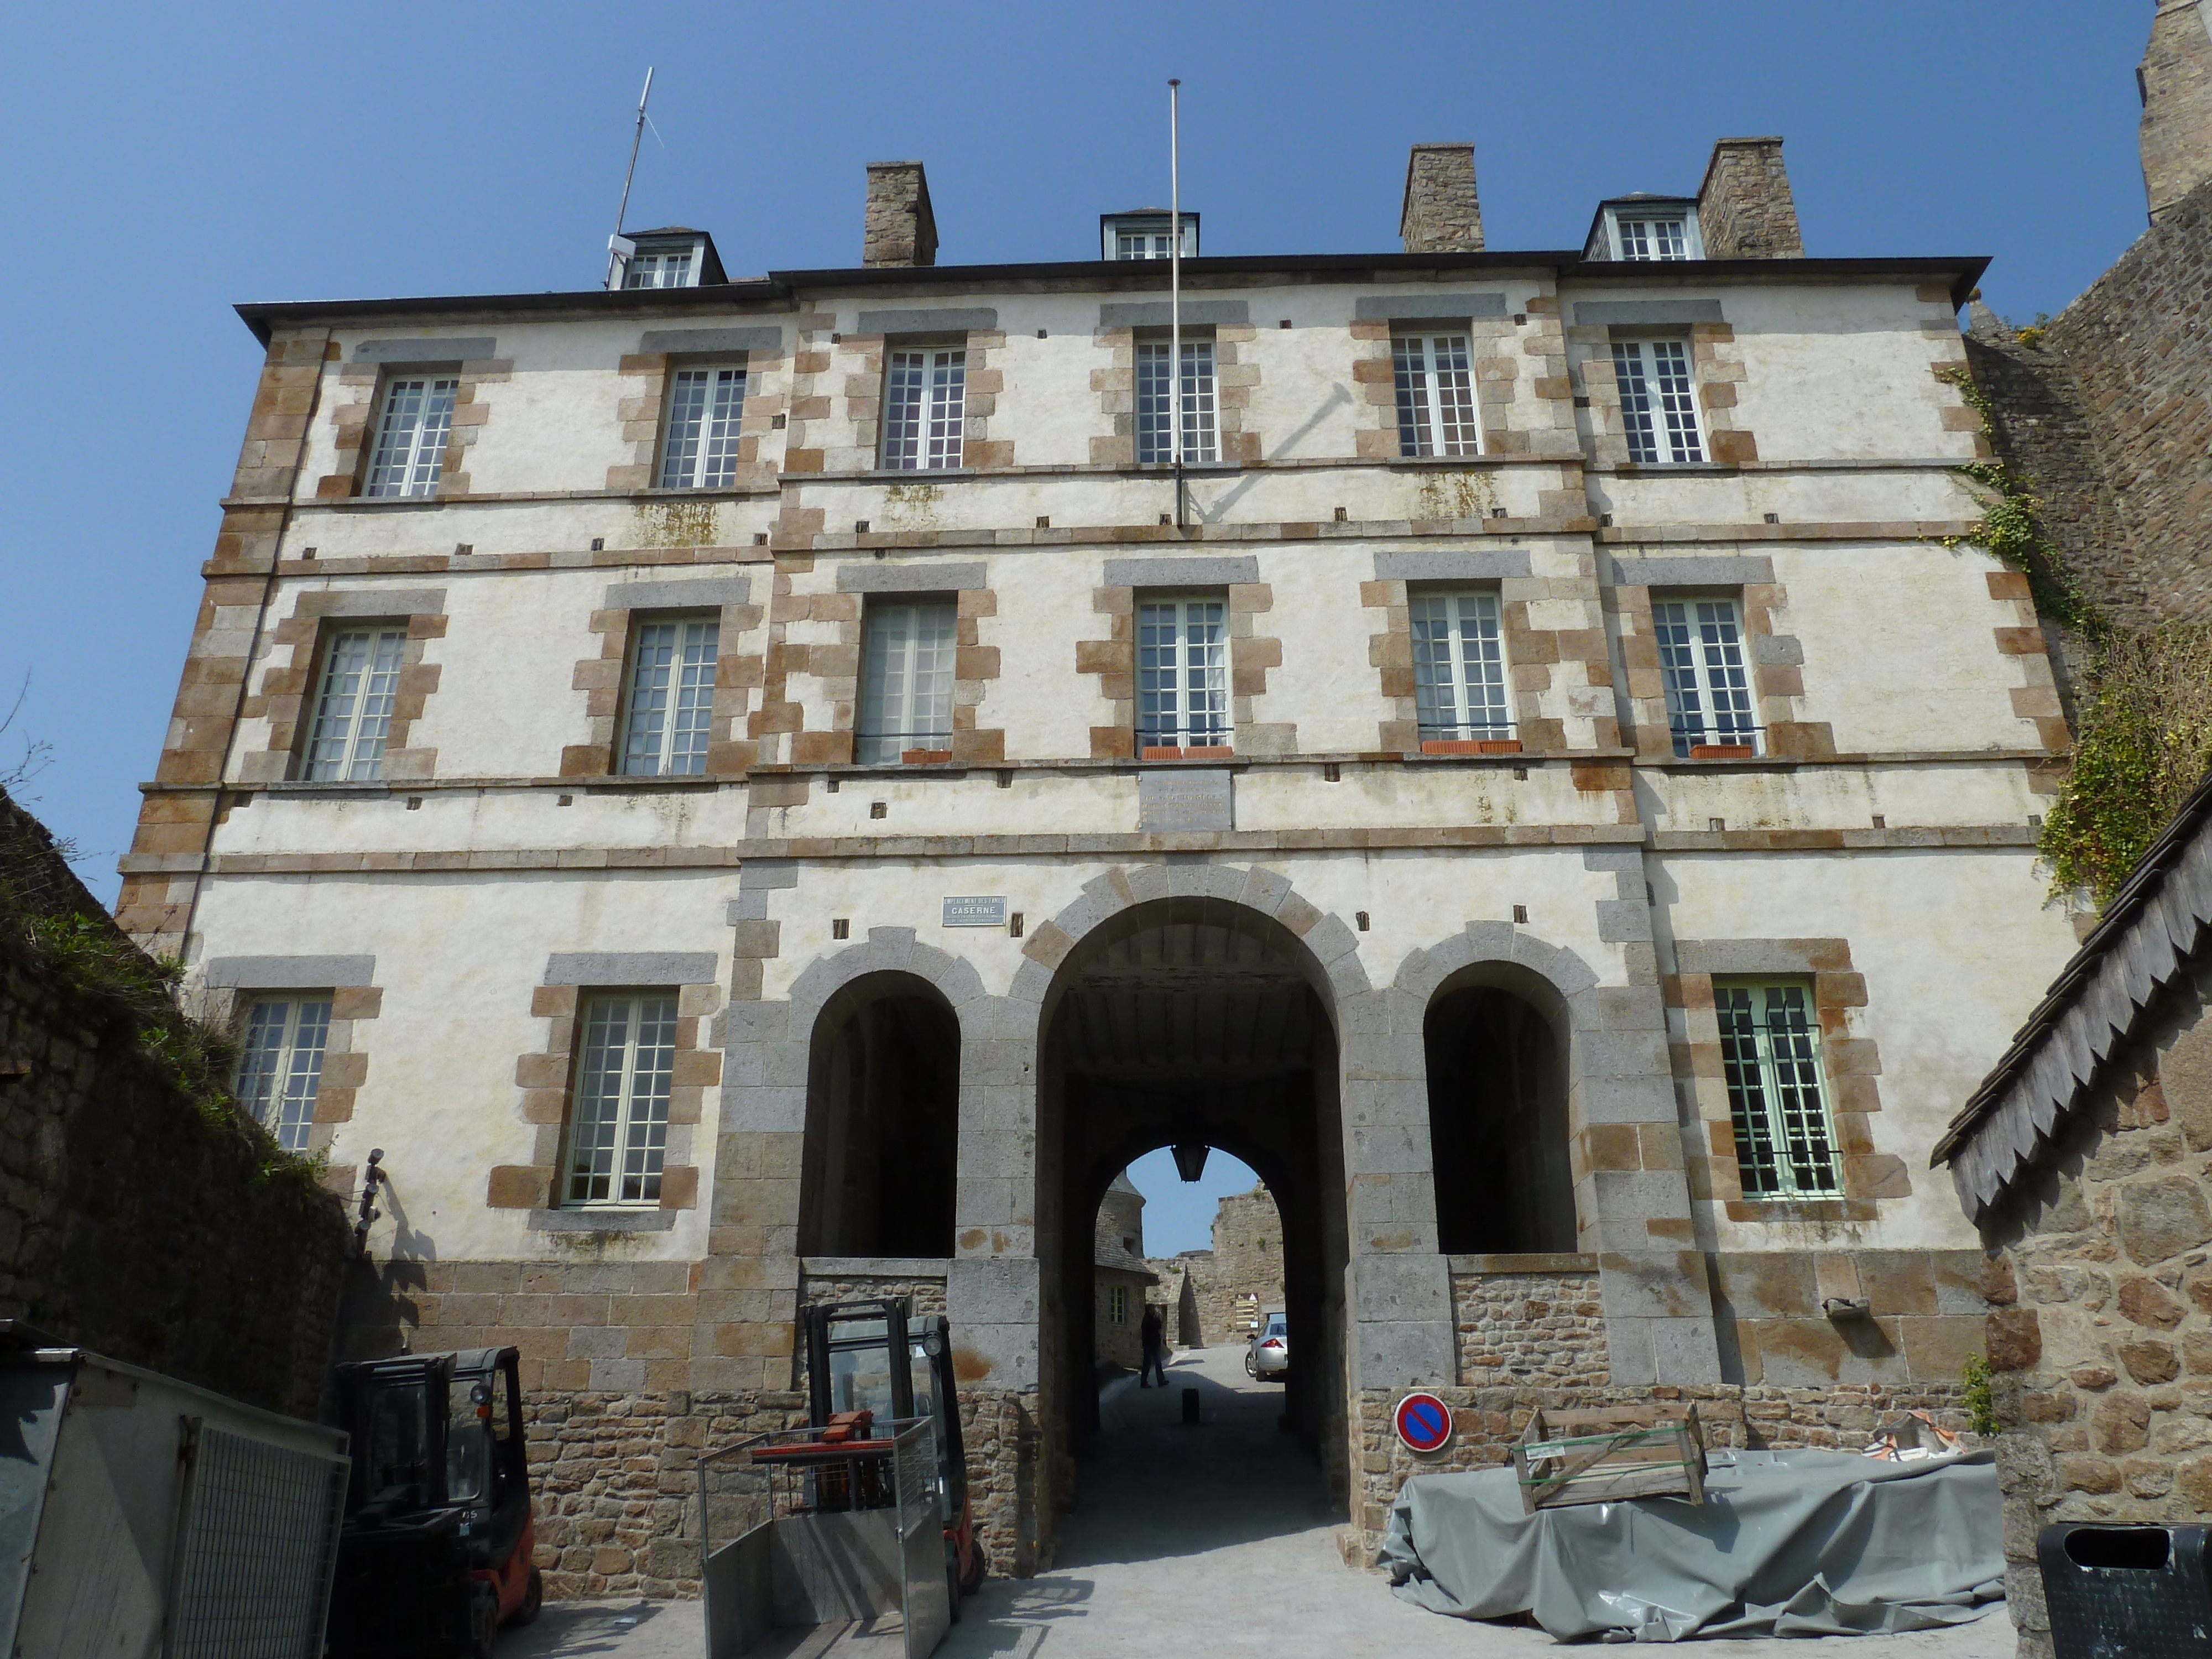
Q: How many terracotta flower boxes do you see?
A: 6